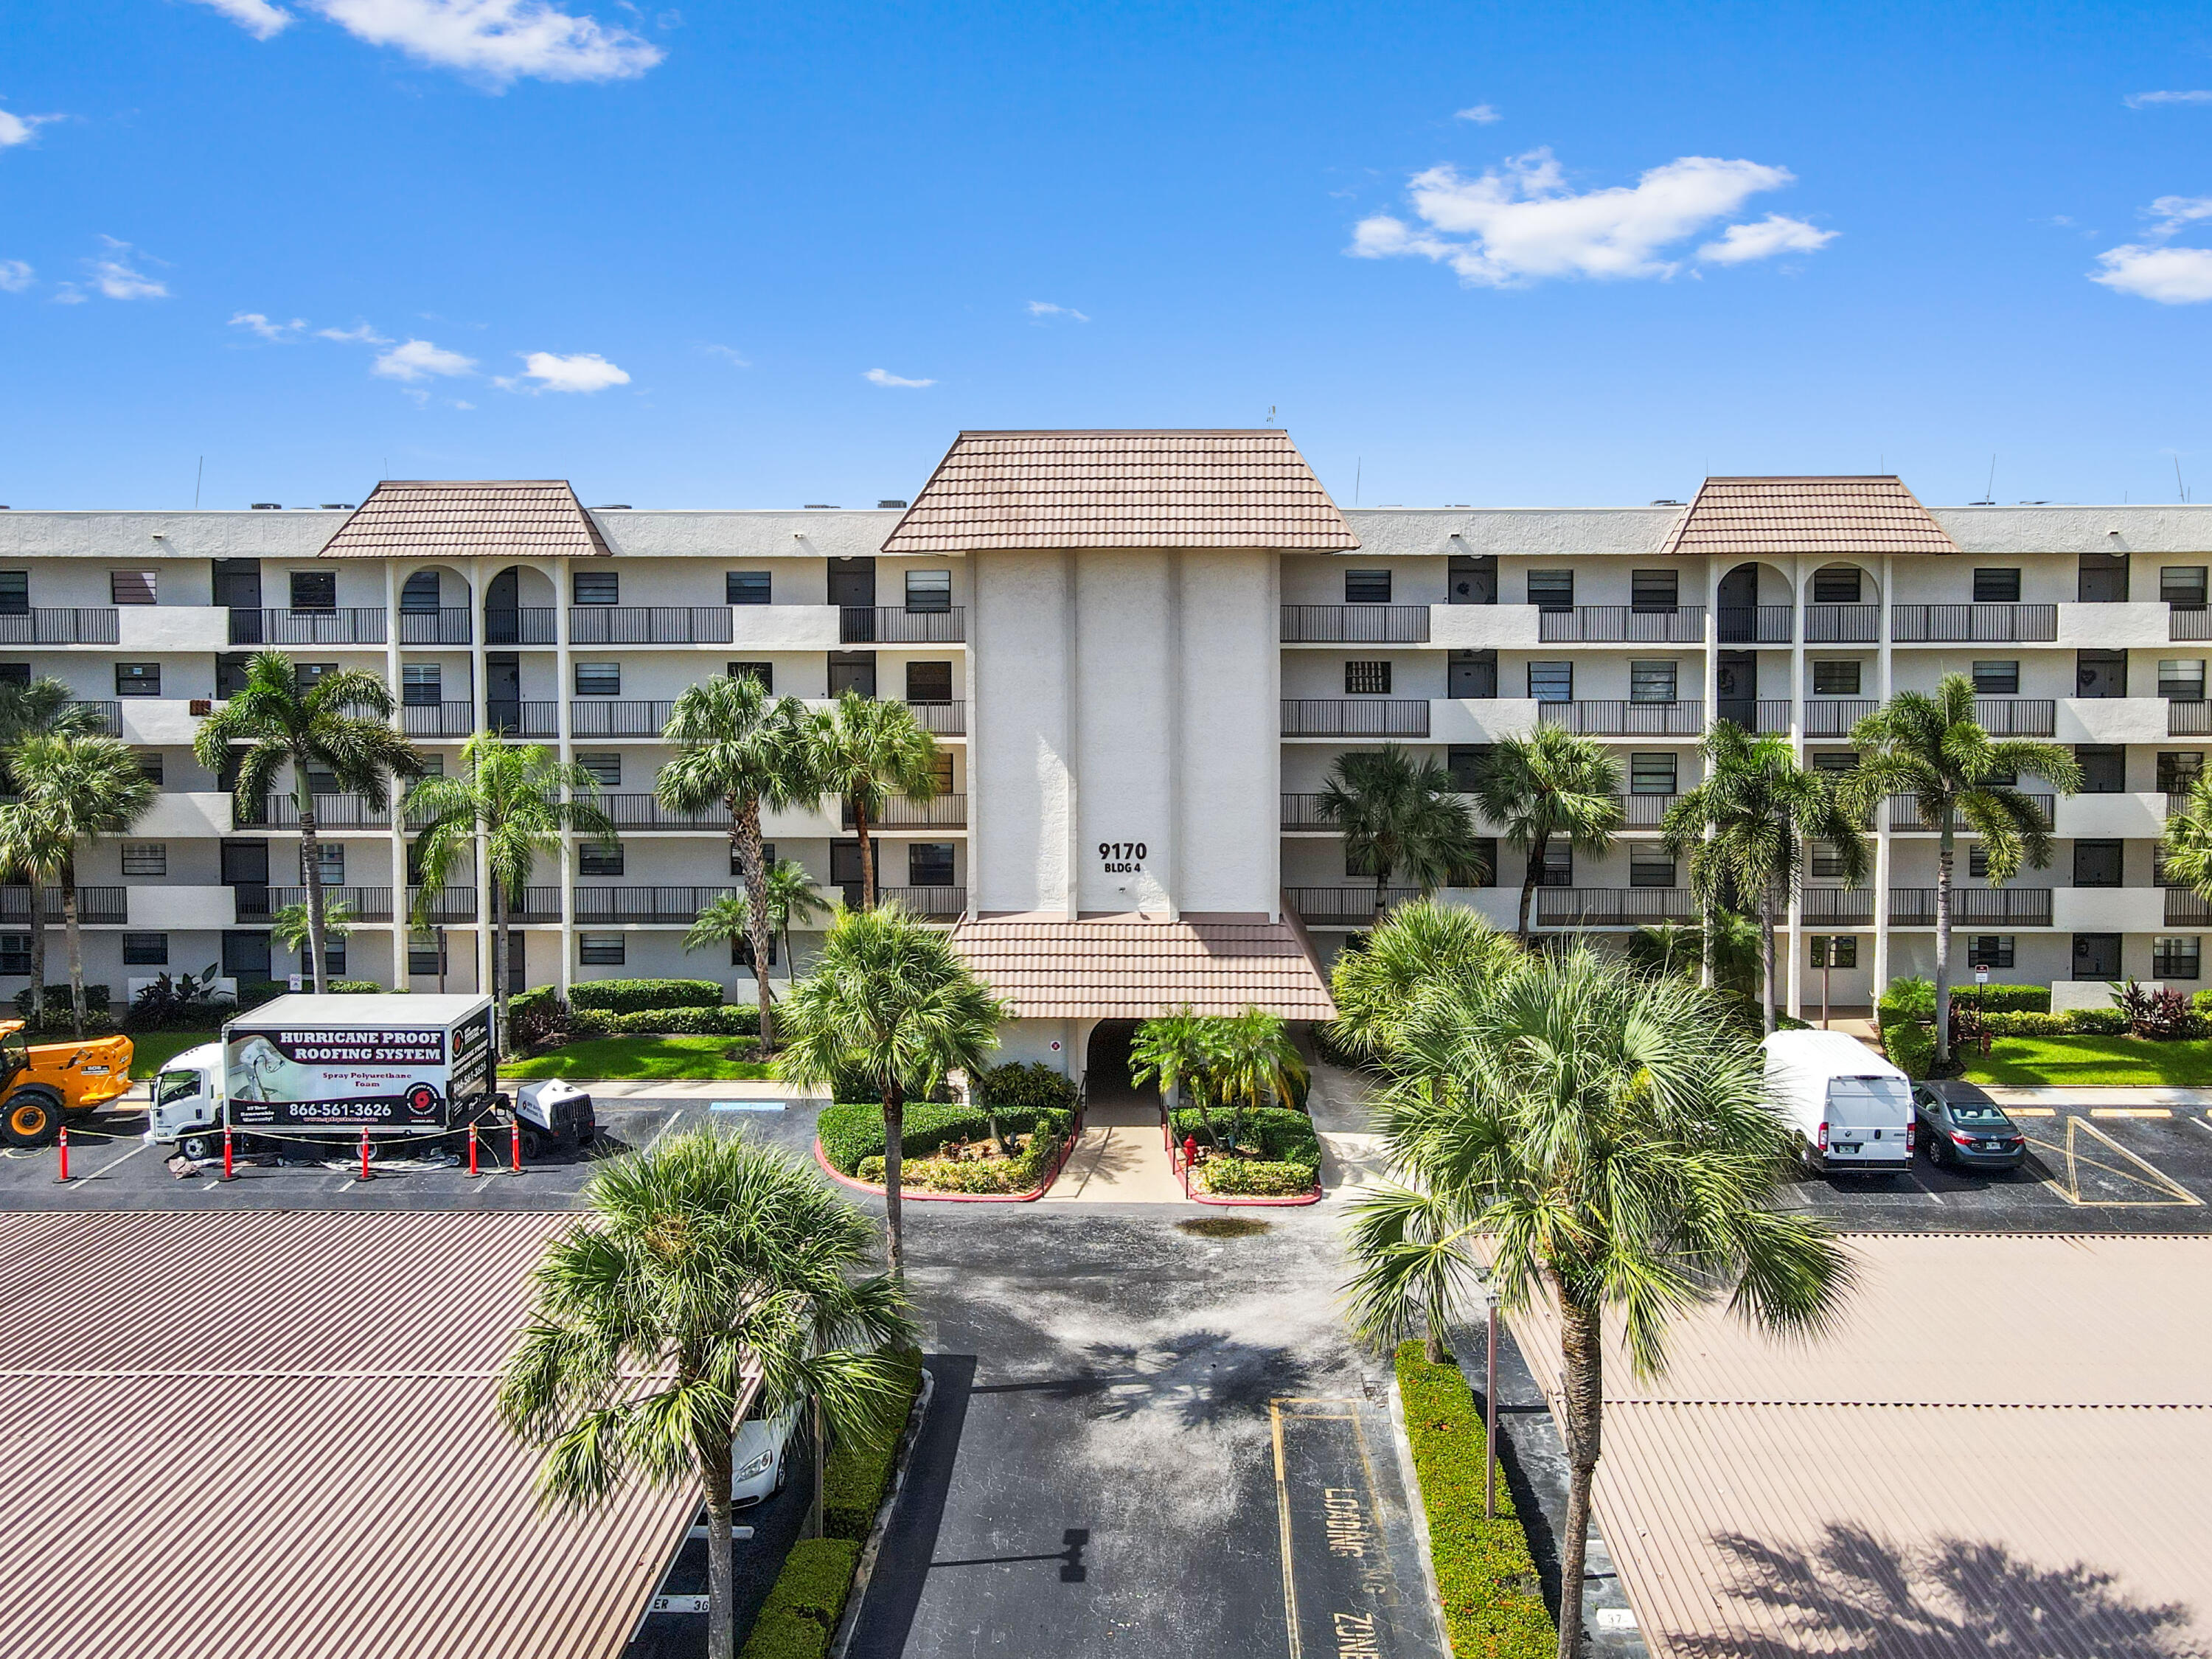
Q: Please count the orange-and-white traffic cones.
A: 5